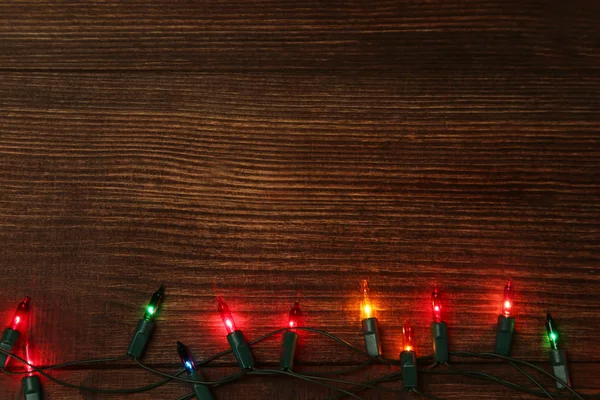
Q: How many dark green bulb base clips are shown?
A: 11